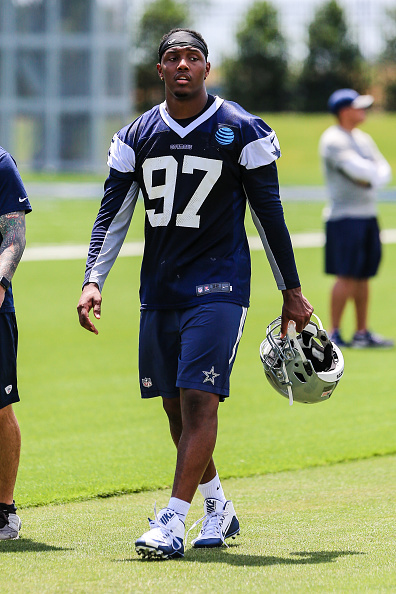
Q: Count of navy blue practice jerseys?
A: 1